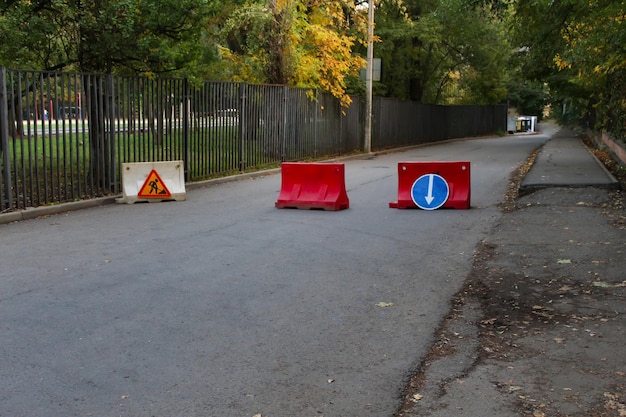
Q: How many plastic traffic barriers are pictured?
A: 3